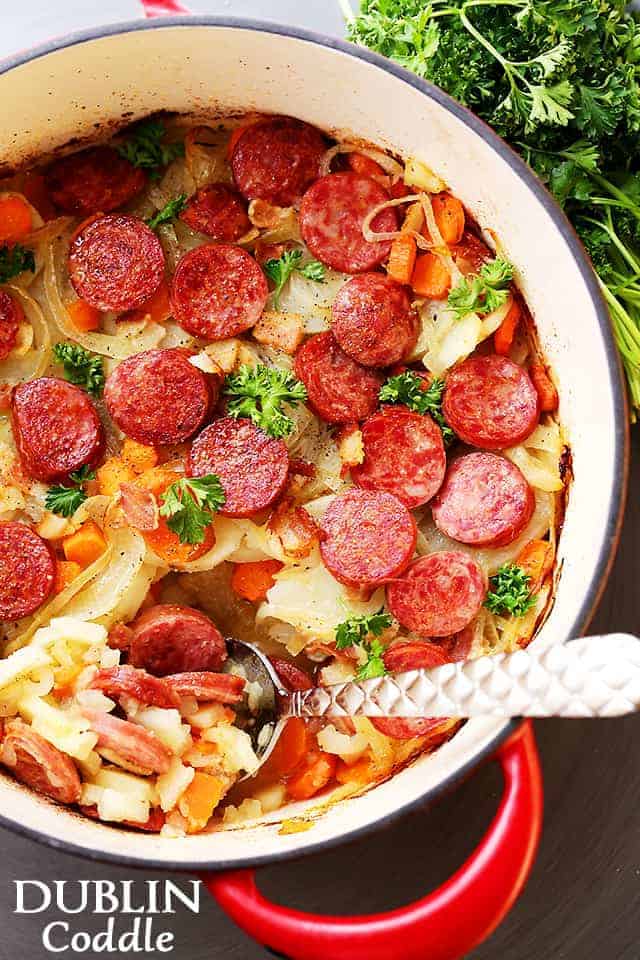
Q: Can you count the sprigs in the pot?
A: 12